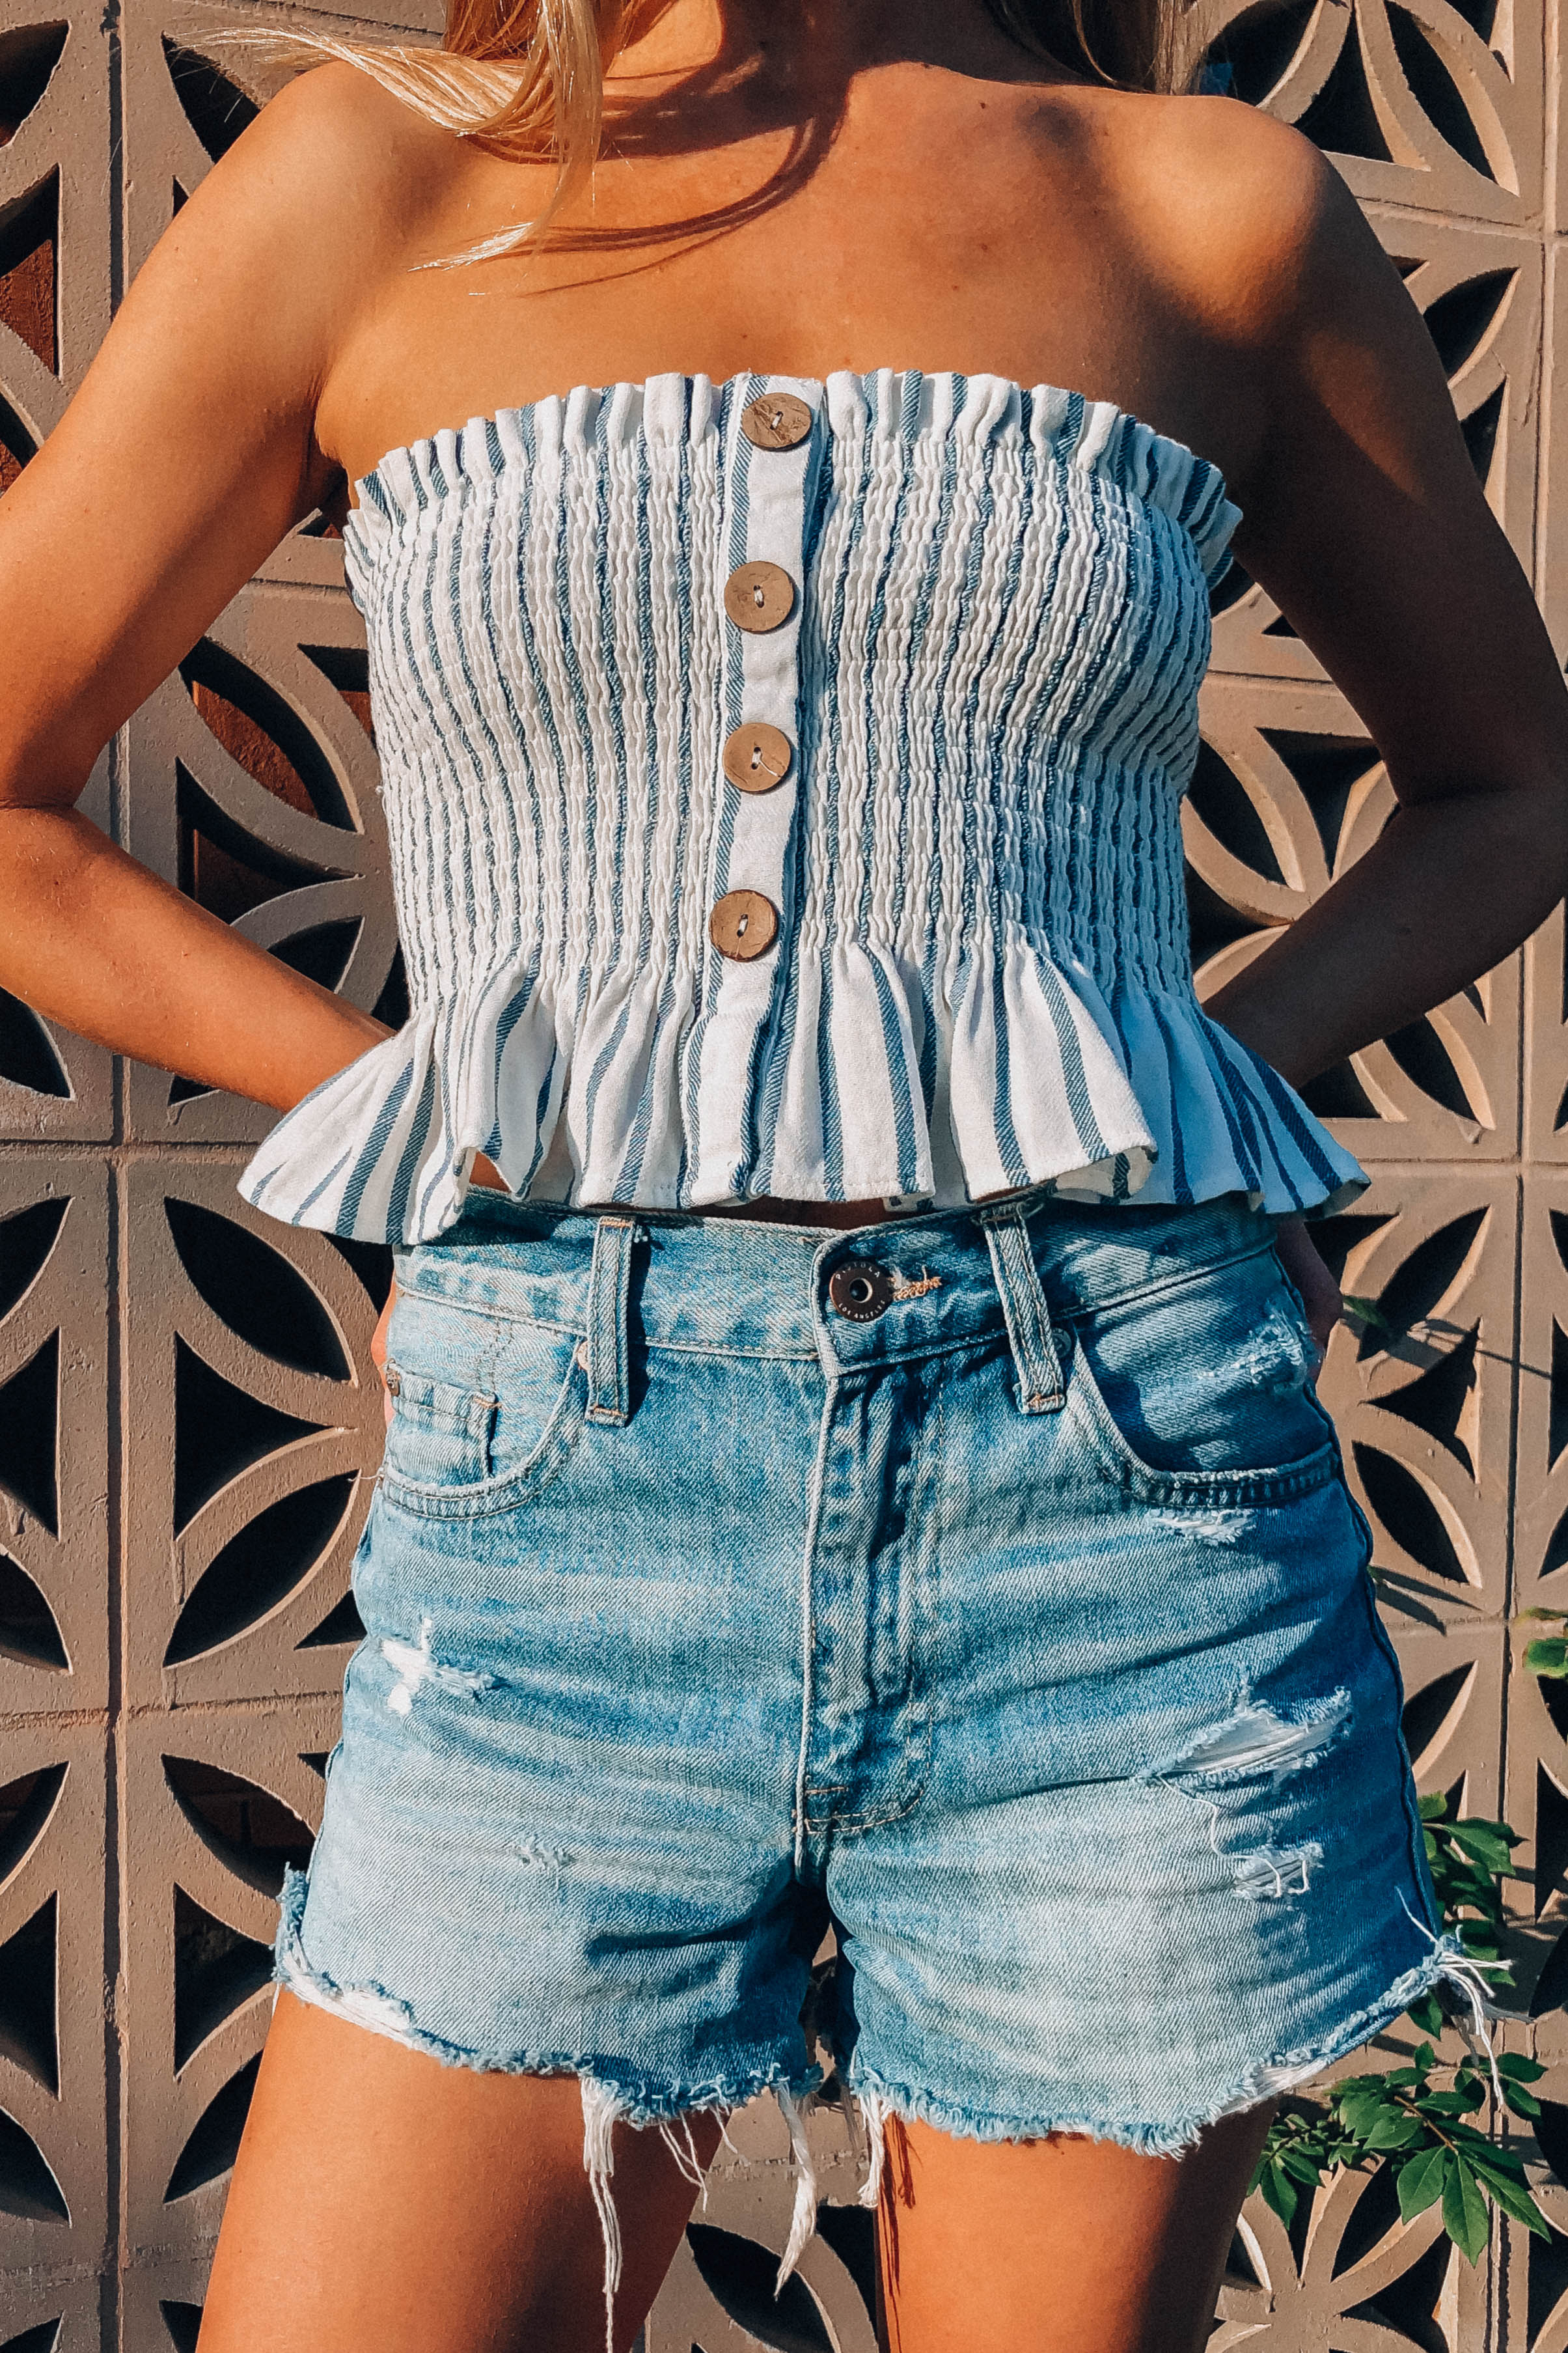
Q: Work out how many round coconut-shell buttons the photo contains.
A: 4